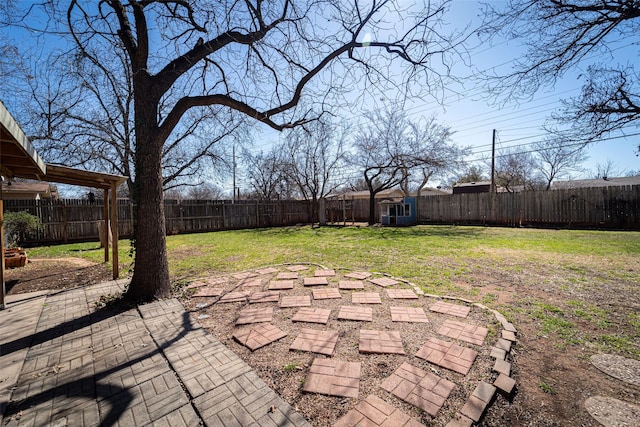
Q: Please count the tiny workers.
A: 0